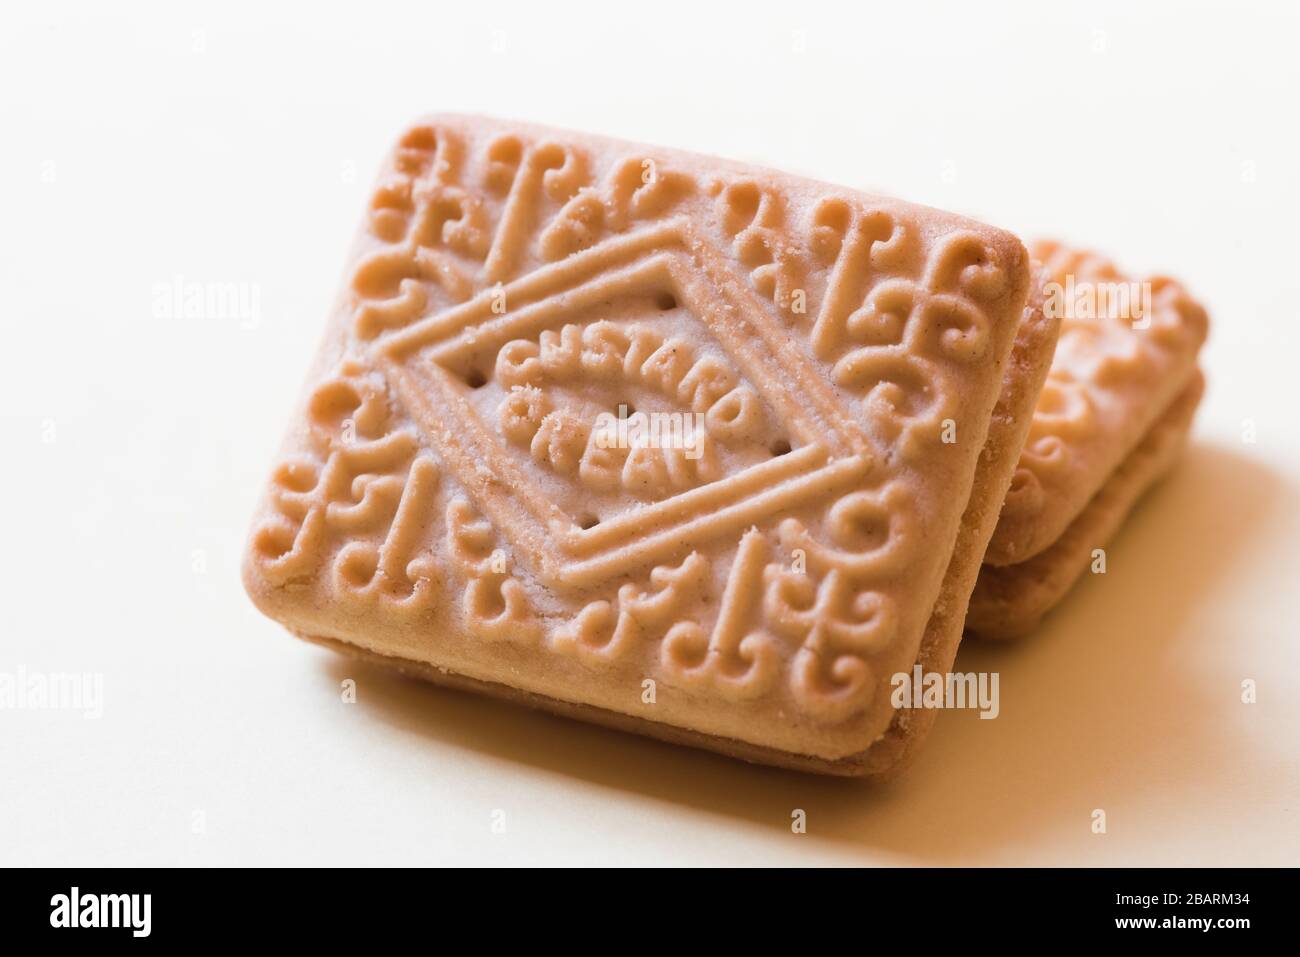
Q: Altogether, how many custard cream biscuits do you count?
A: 2